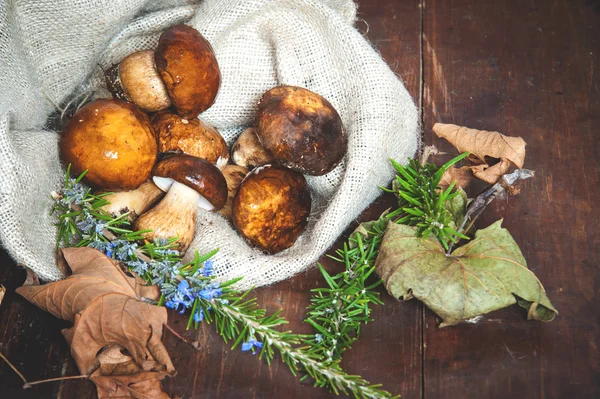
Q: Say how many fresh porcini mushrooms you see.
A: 6